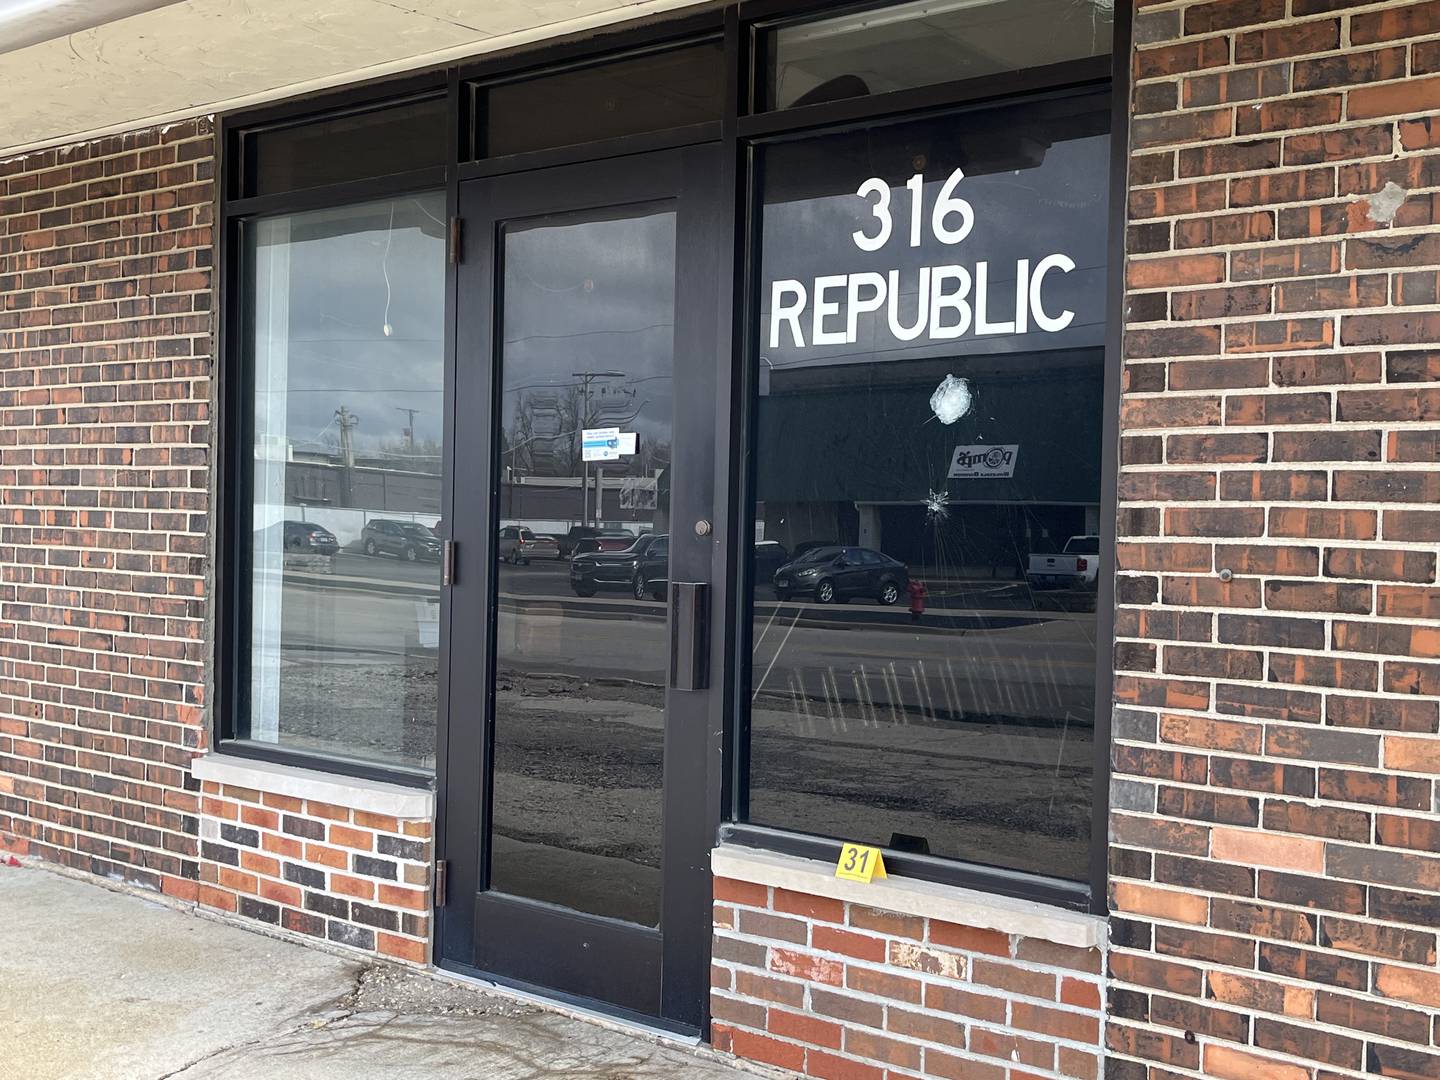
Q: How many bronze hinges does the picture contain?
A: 3